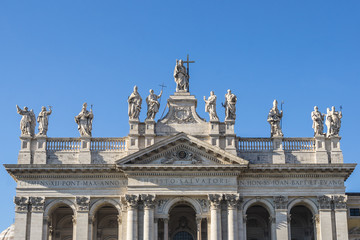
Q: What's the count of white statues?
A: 11